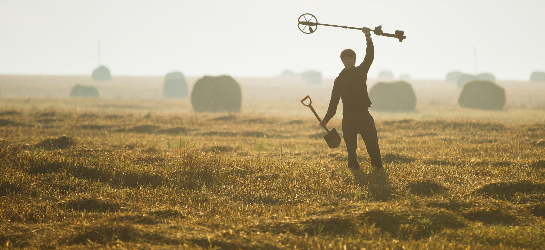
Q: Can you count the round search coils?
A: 1